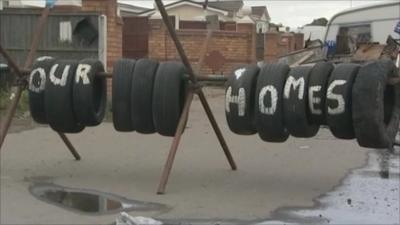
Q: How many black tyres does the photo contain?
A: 12